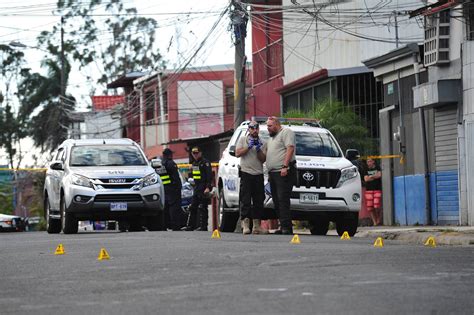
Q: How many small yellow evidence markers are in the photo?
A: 7